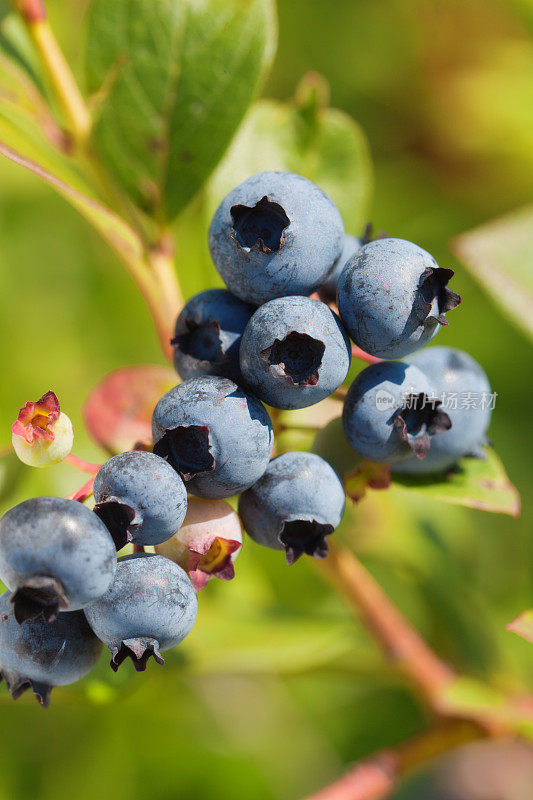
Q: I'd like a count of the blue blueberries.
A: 13